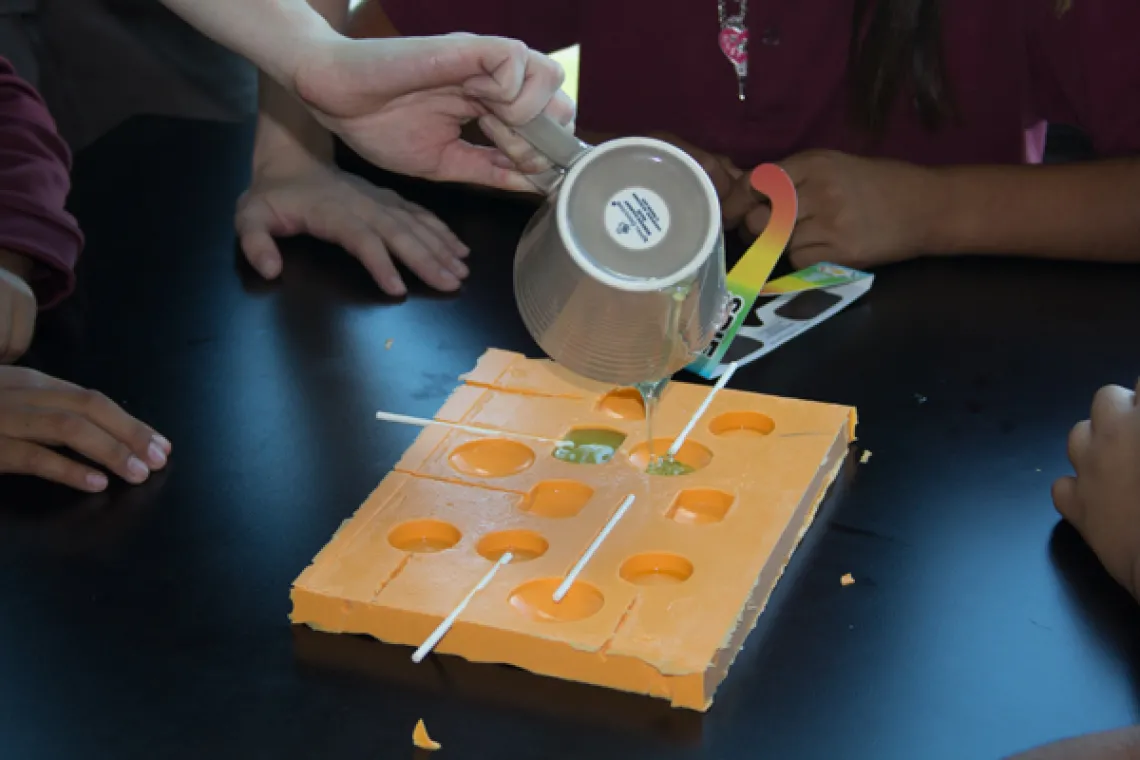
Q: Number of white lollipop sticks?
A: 4